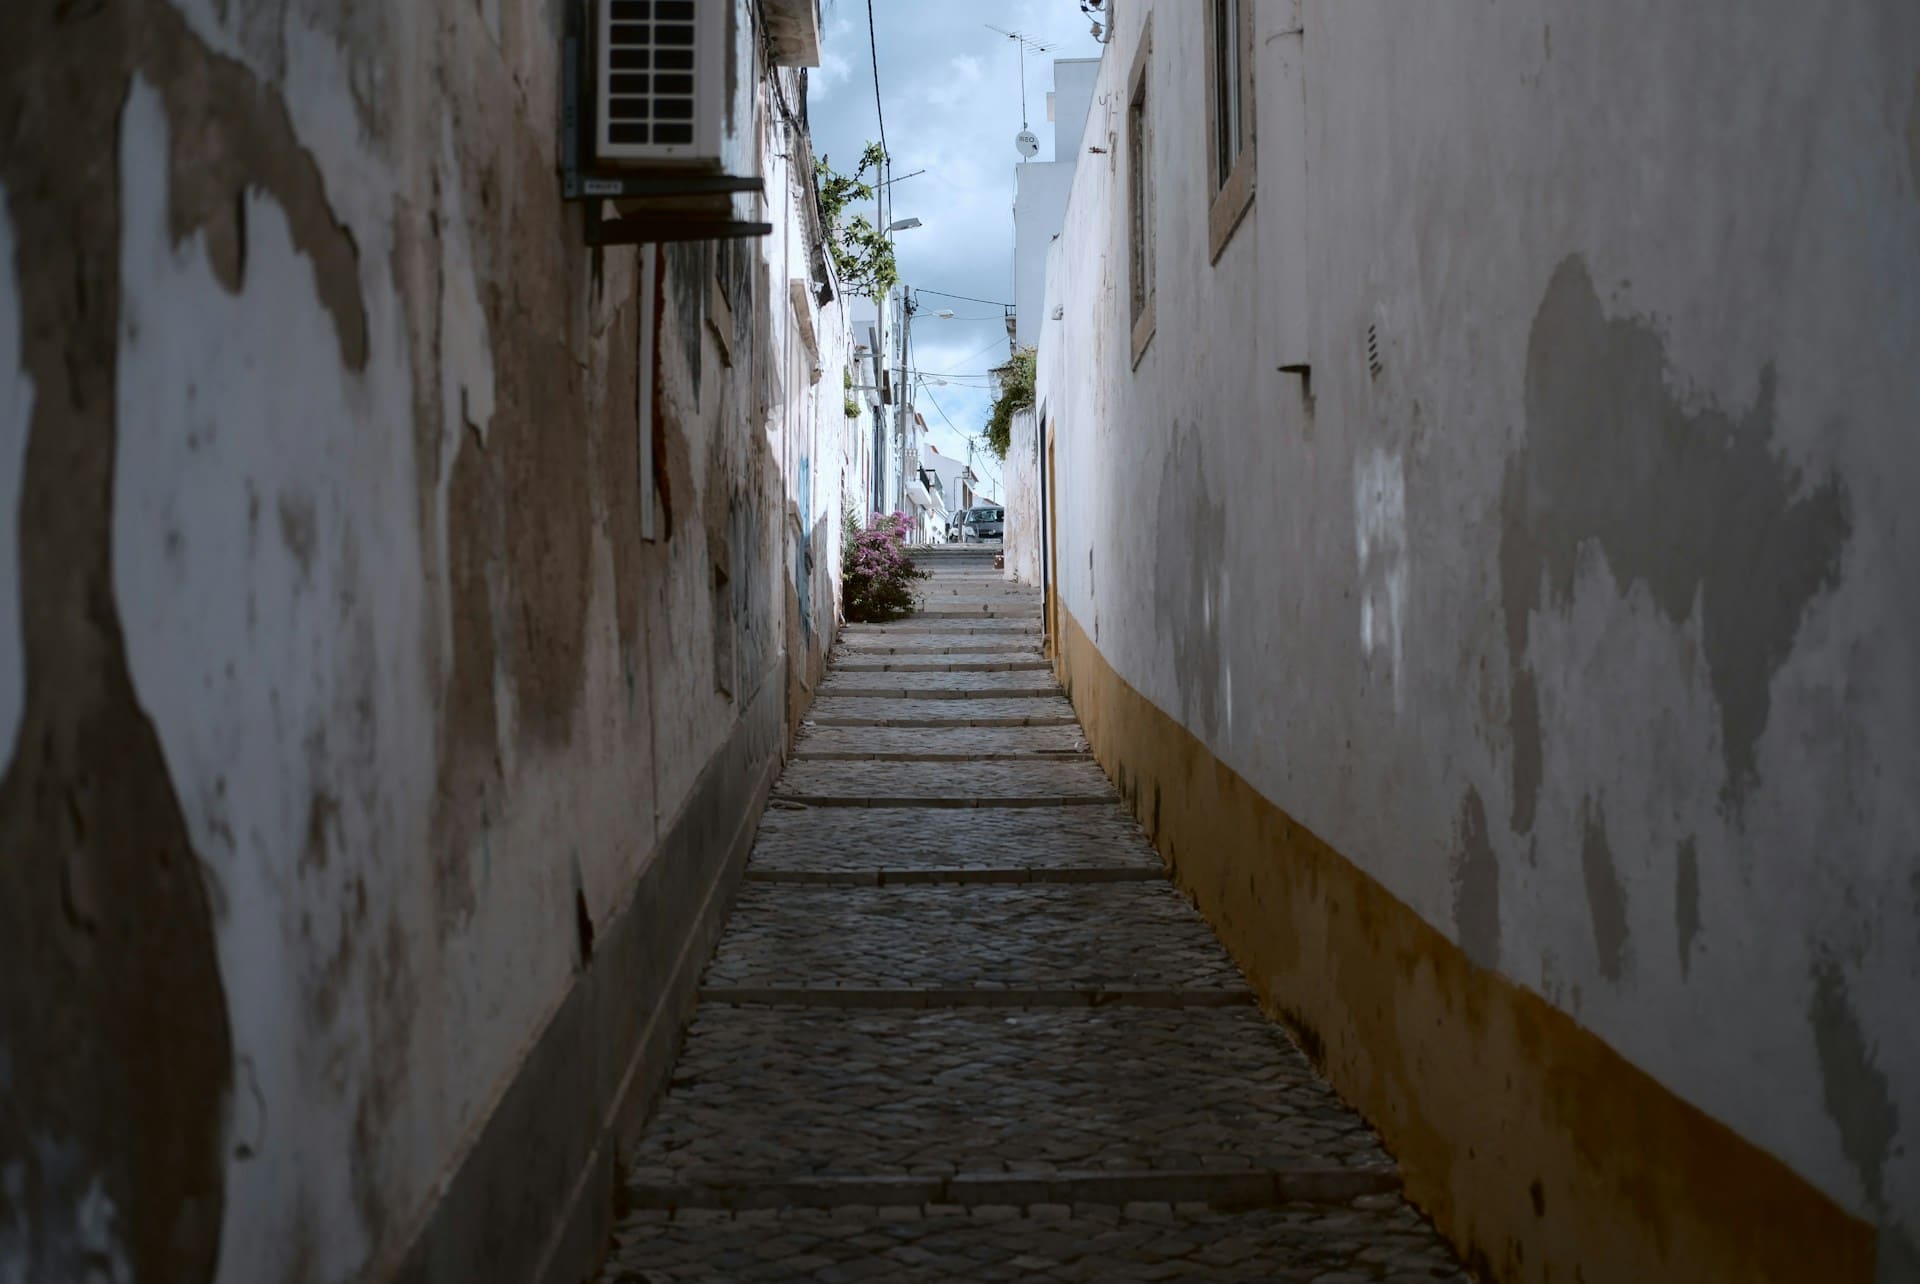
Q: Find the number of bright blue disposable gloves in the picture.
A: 0